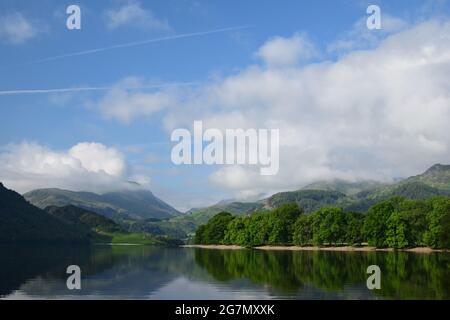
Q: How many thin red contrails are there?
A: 0